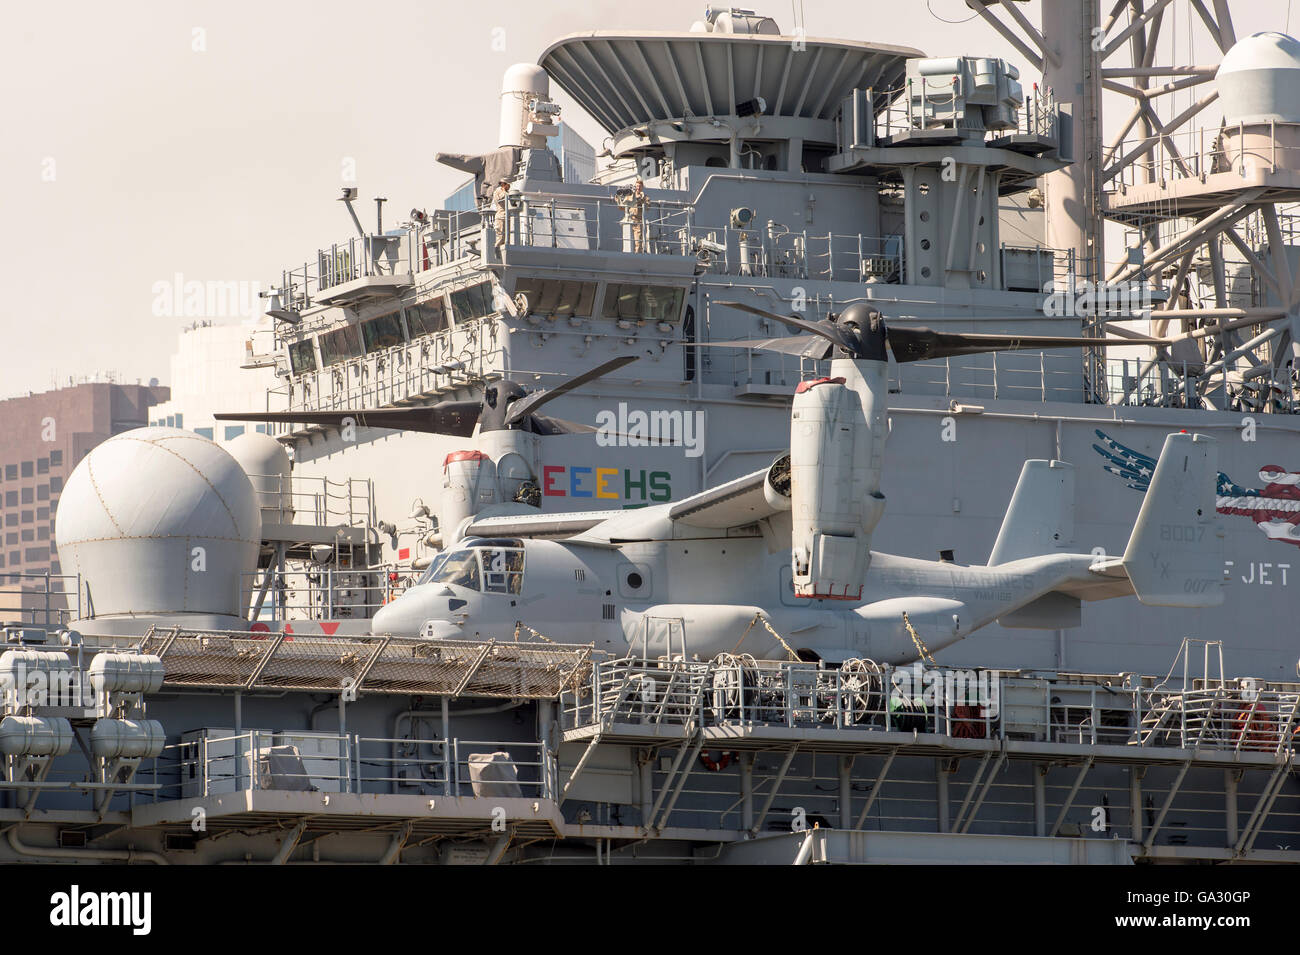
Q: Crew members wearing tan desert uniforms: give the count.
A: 2